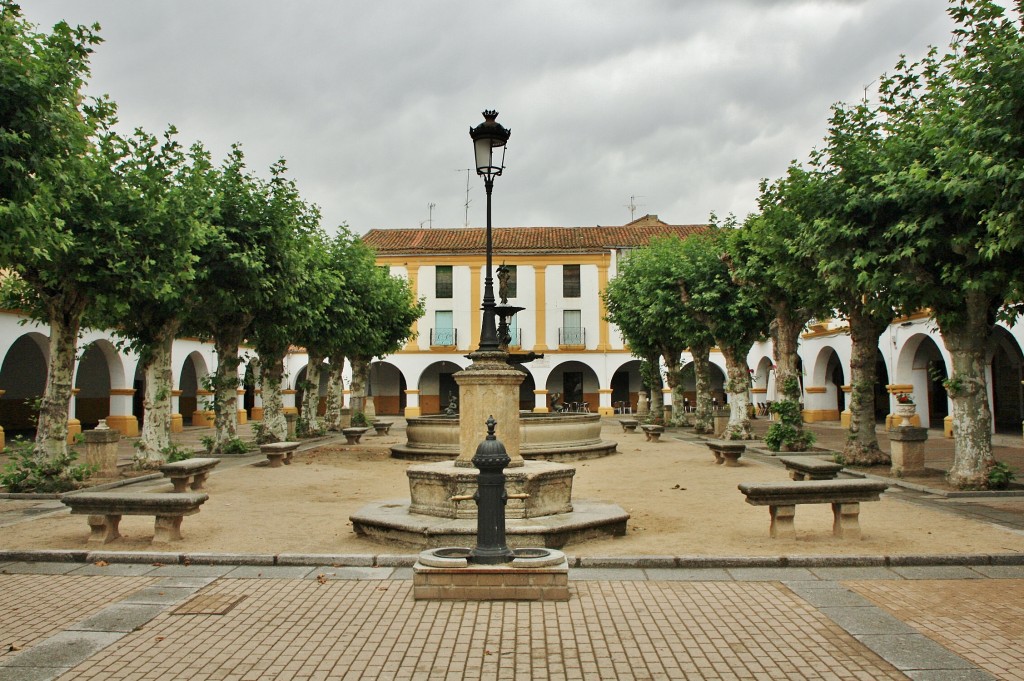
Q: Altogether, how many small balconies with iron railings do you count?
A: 3